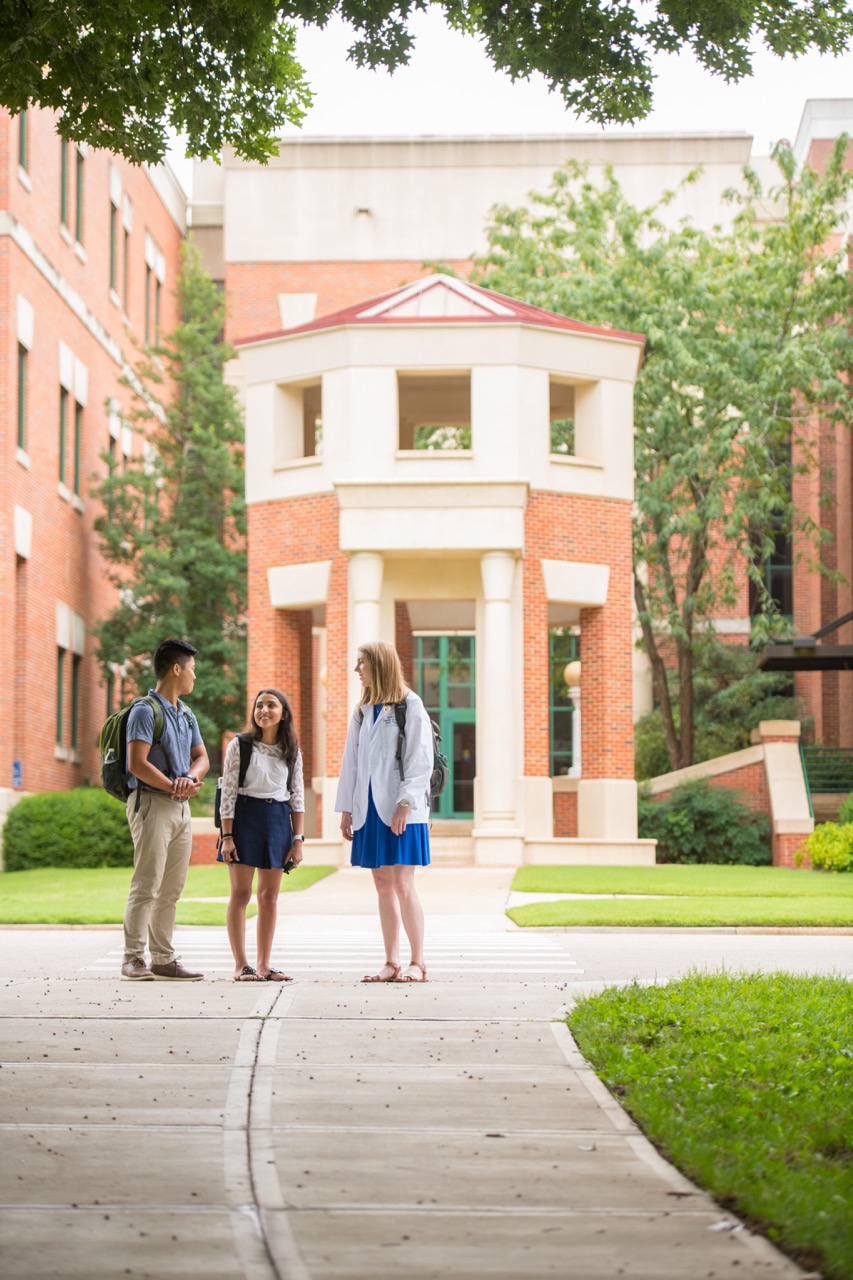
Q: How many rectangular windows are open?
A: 3